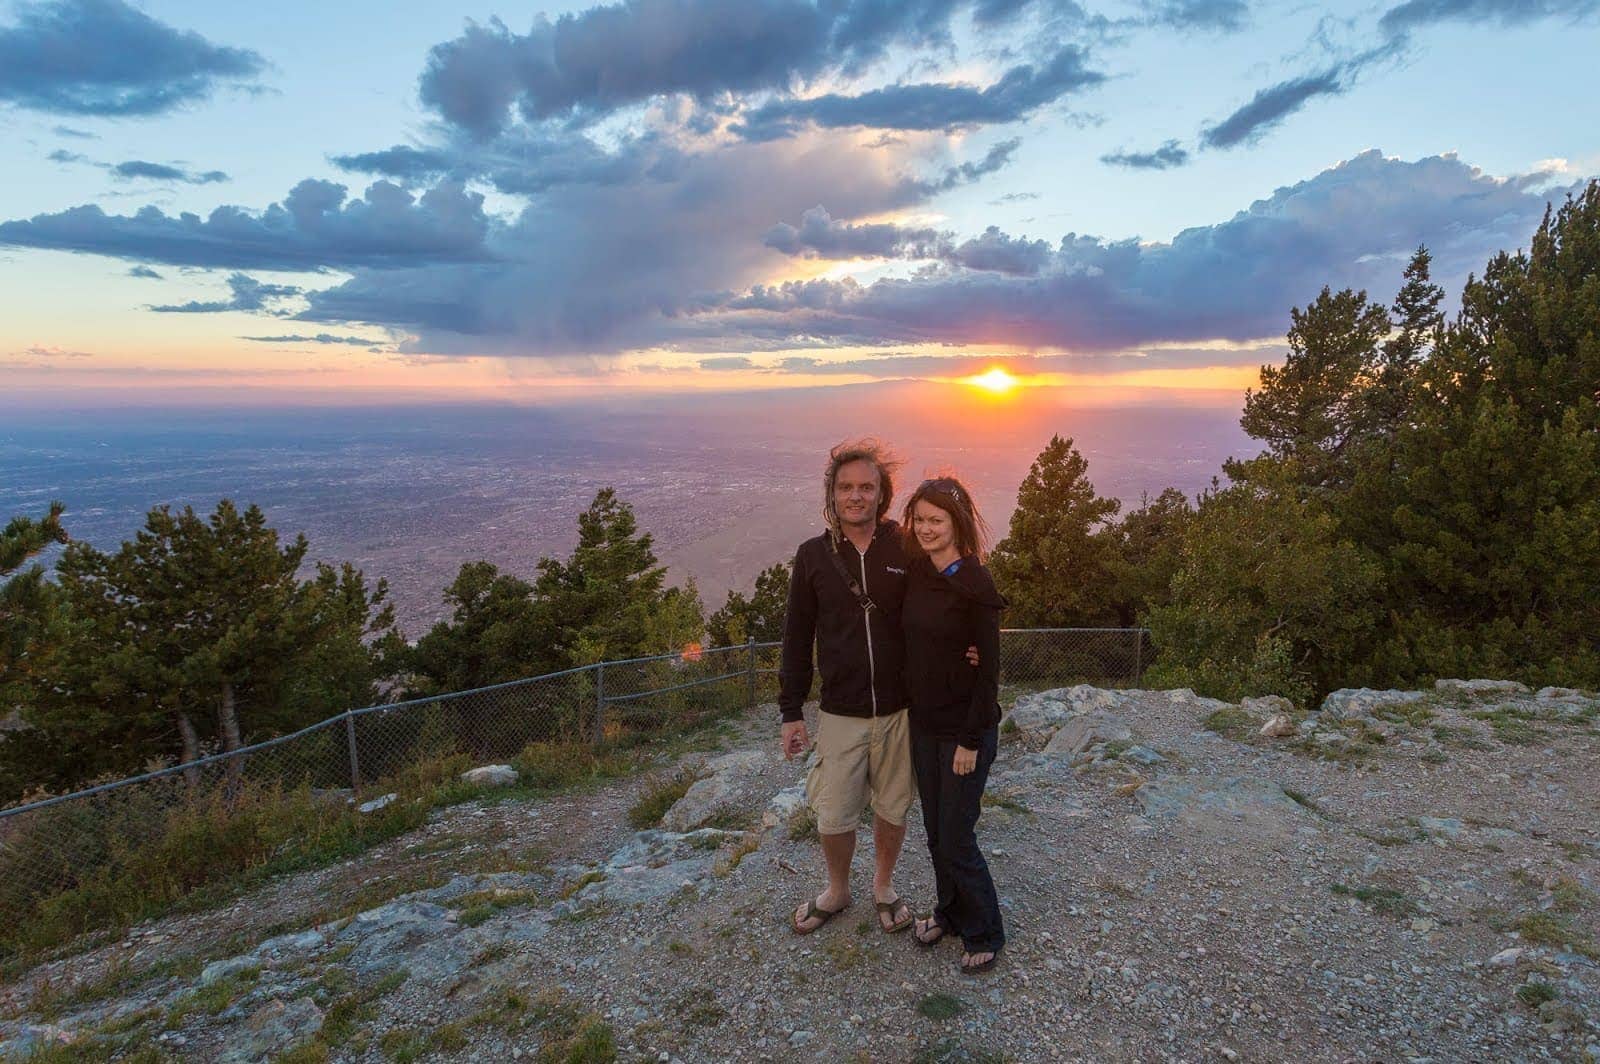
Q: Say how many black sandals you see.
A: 2